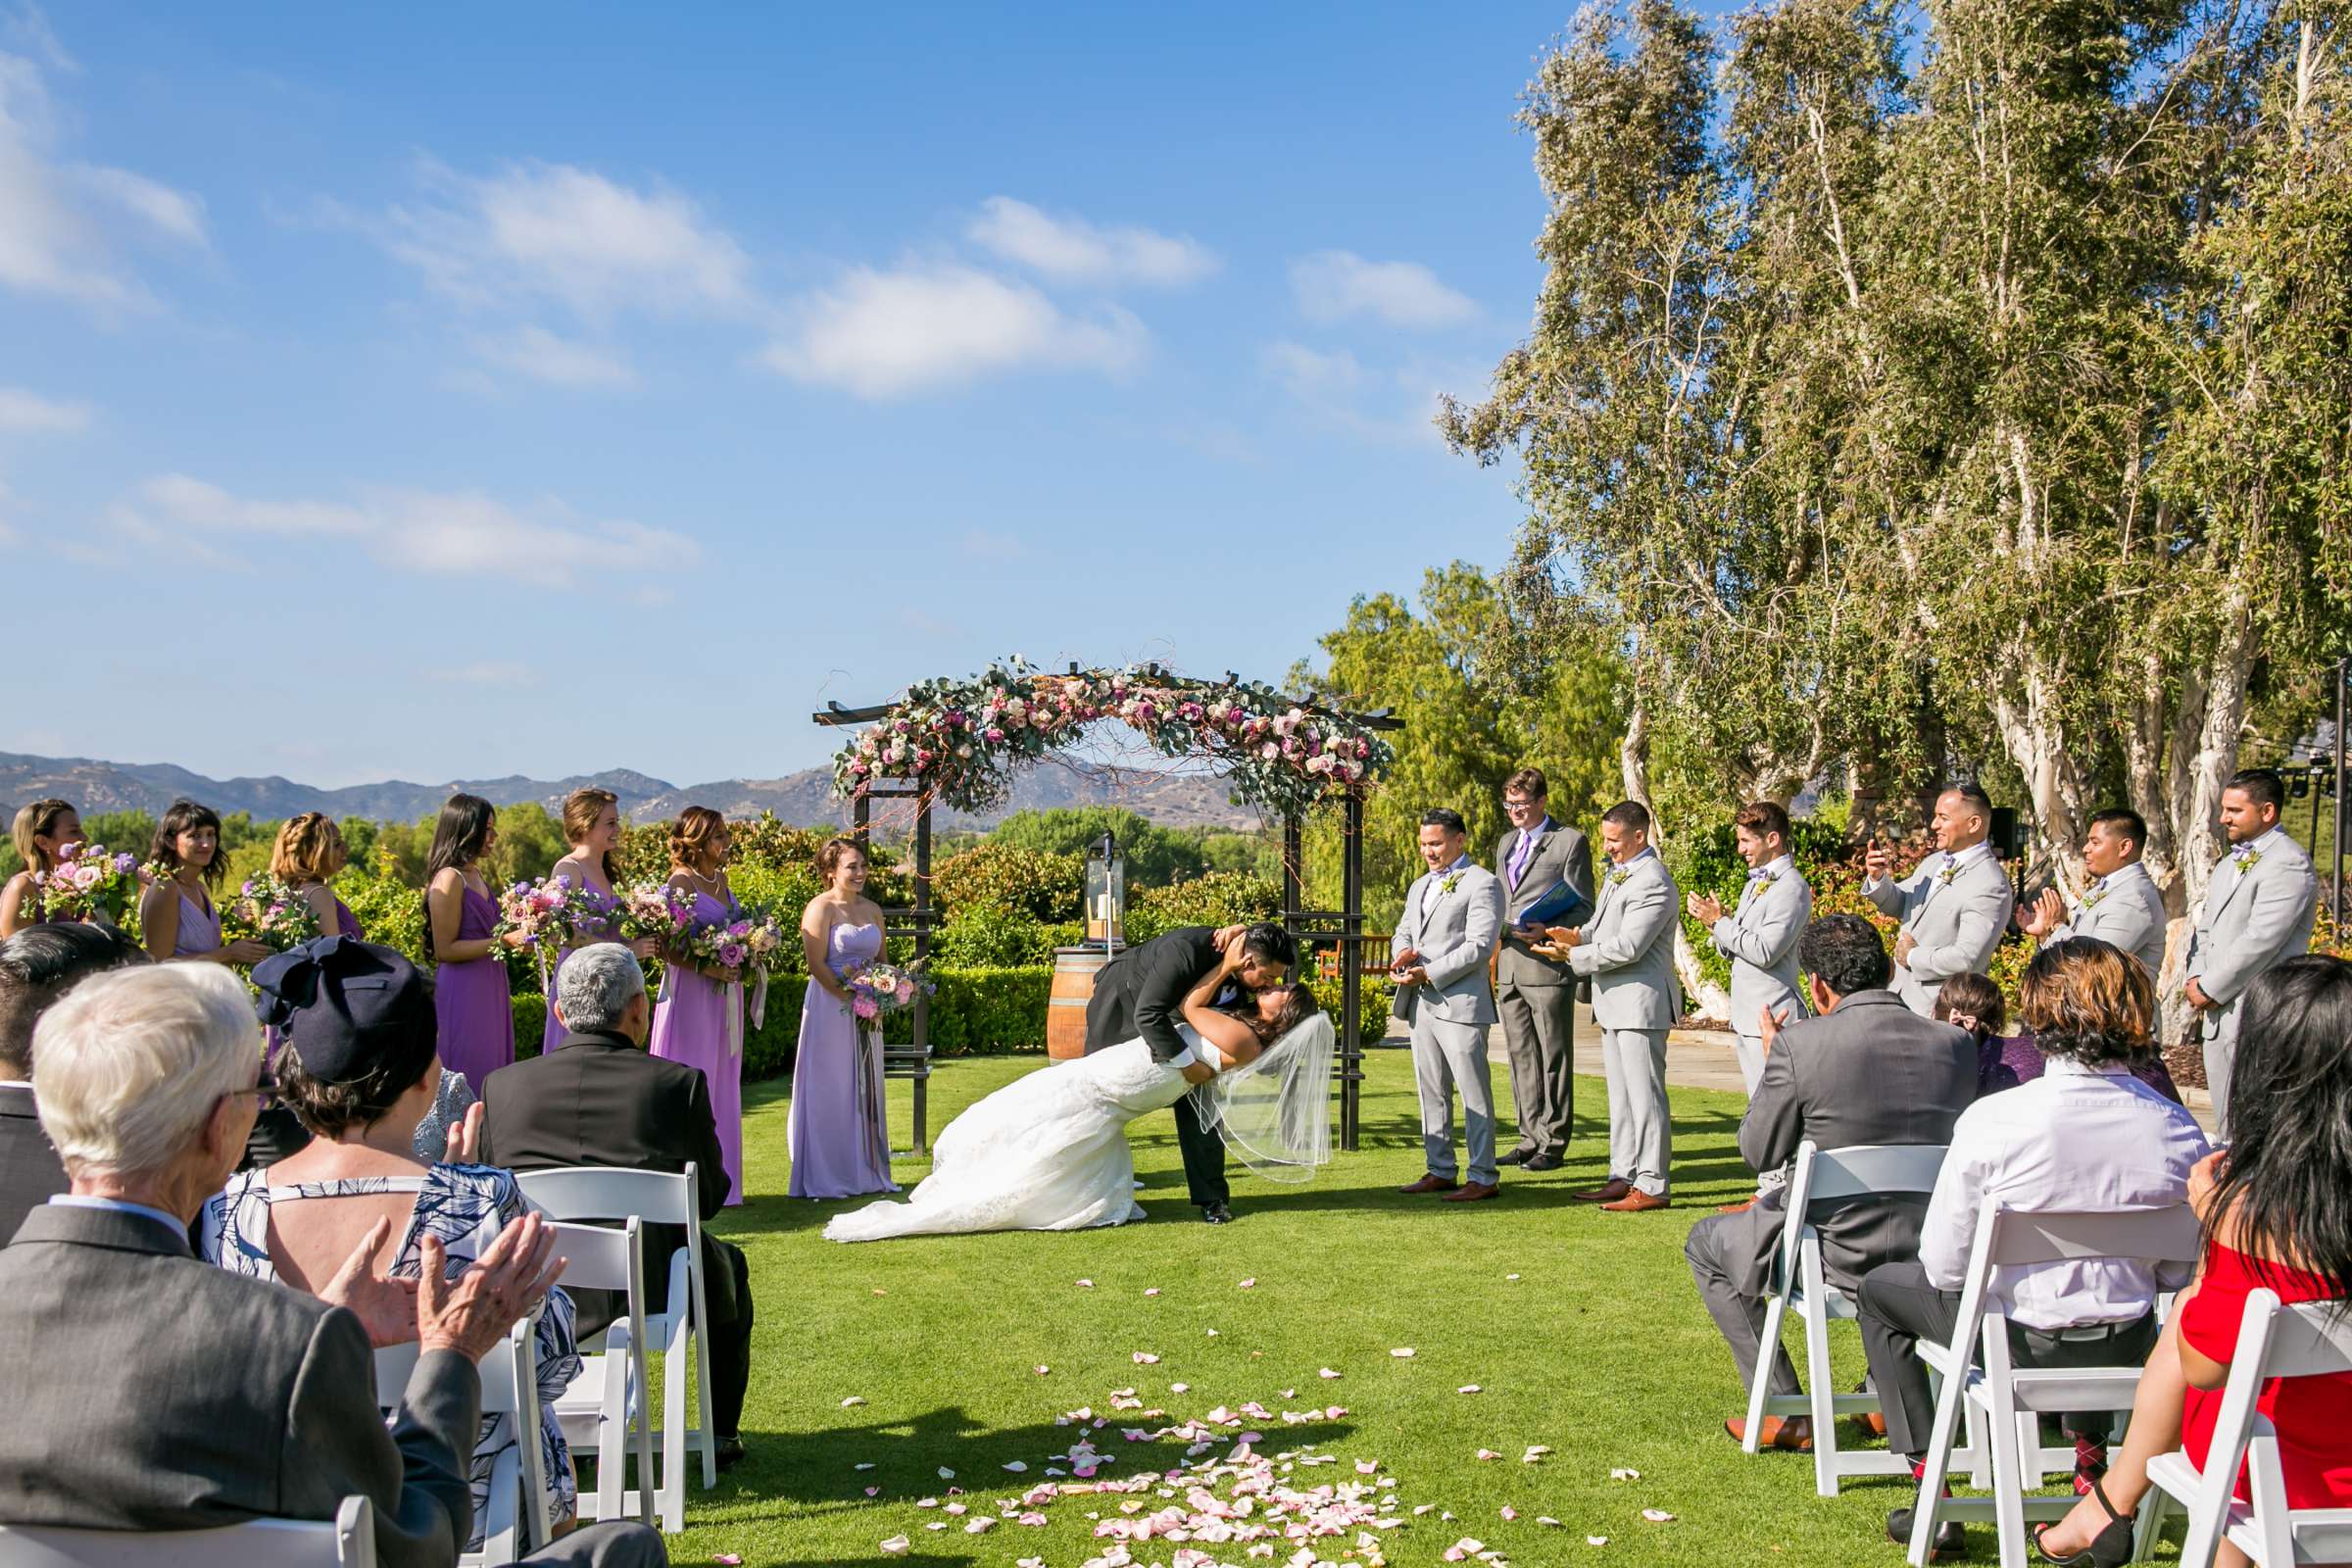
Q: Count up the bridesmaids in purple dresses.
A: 7